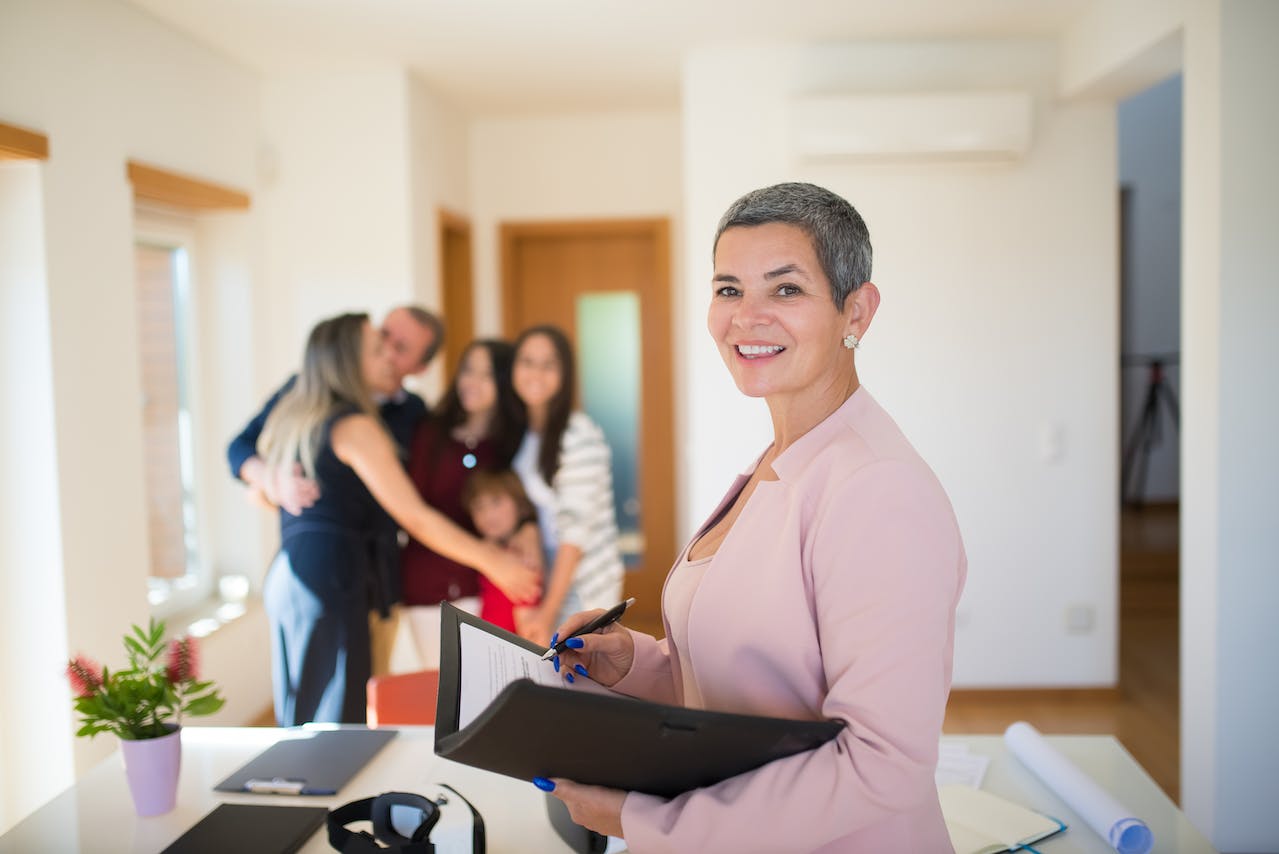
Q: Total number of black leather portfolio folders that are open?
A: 1